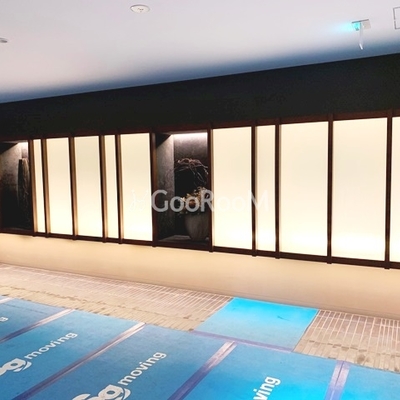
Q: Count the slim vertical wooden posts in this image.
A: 11